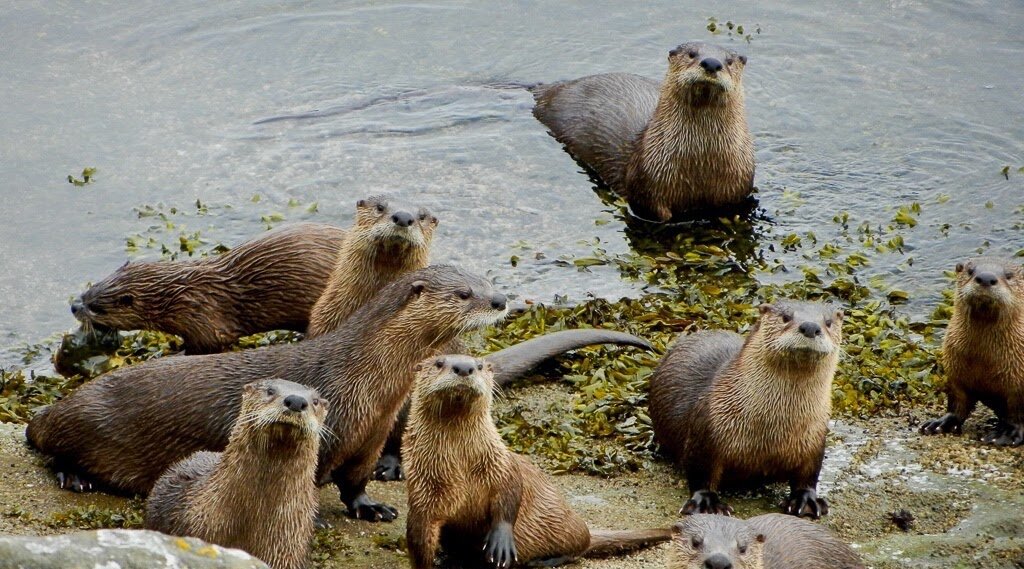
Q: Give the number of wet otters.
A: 9